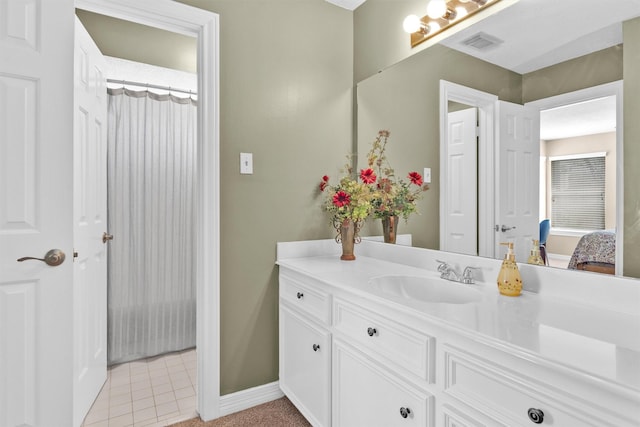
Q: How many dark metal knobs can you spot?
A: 5